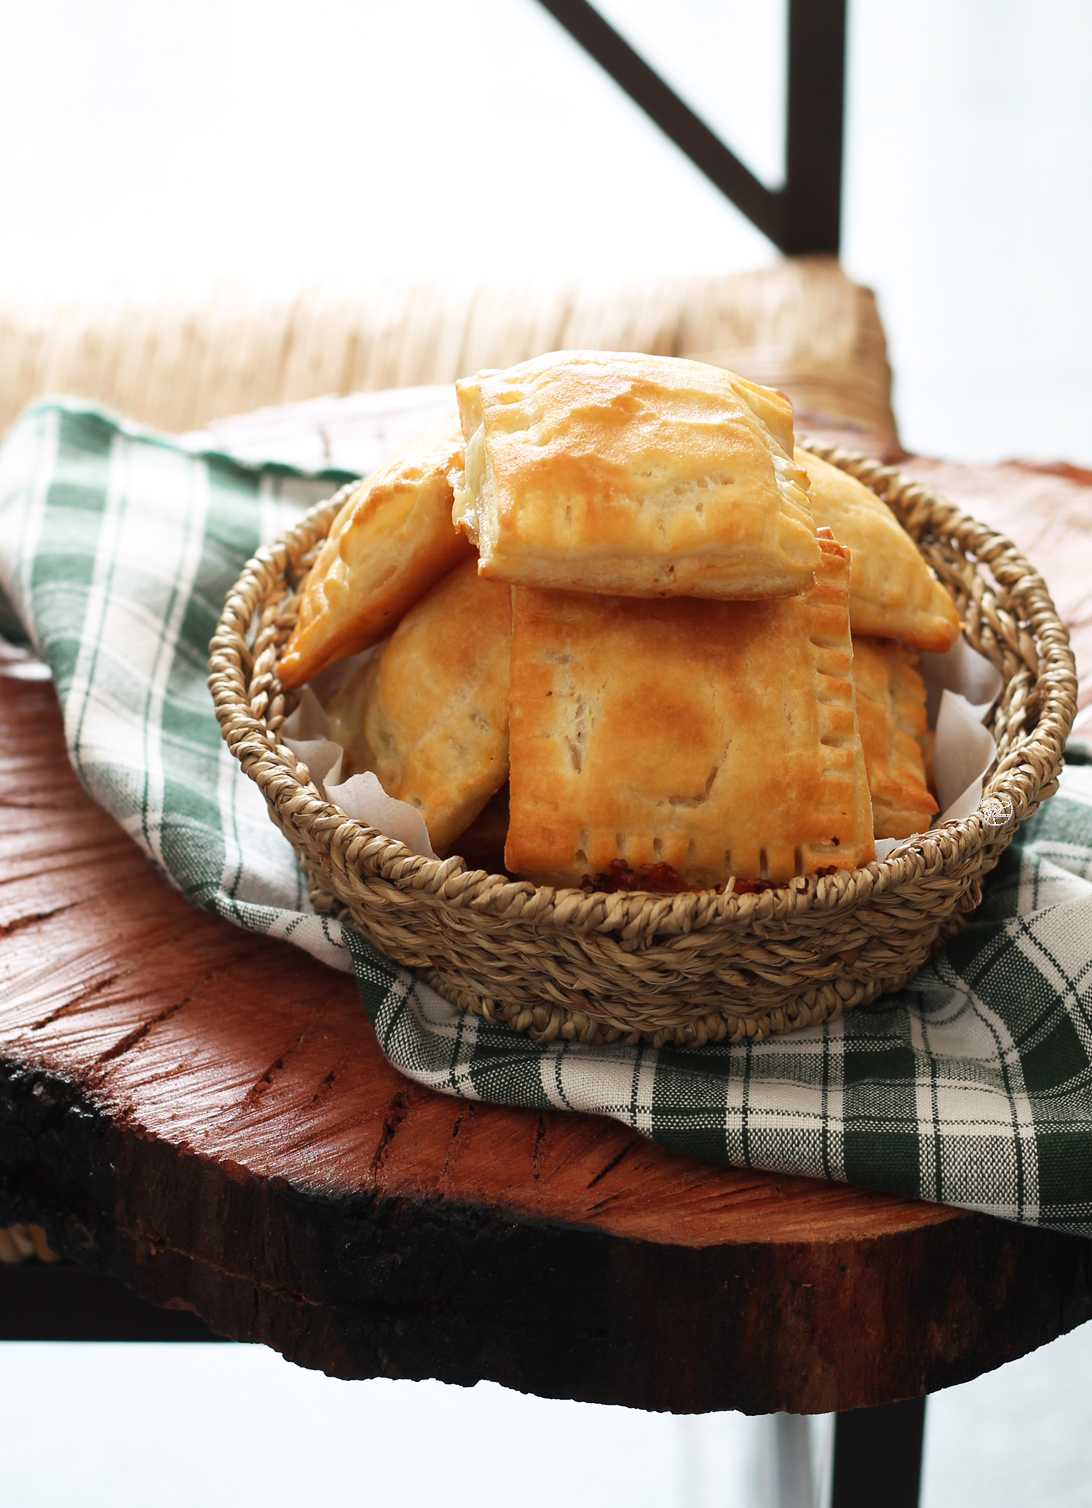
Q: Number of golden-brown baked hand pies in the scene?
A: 6